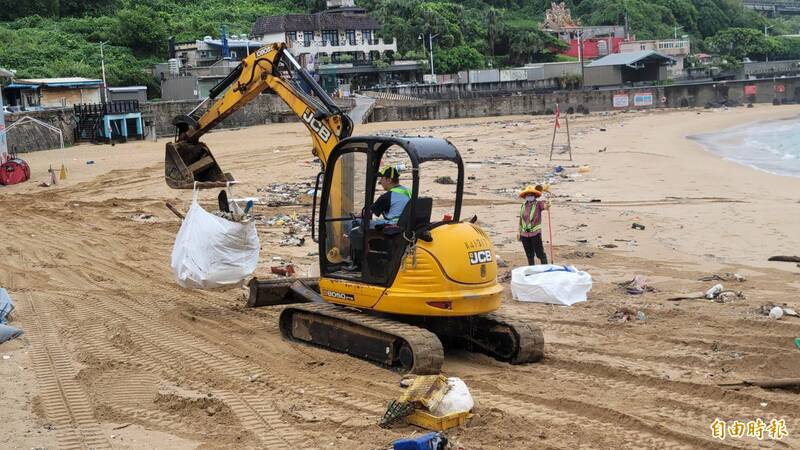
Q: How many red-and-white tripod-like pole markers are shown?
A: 1